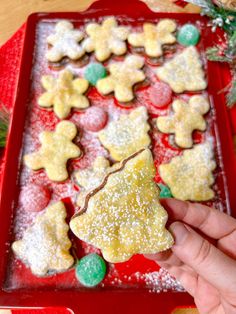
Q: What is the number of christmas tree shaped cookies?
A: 5